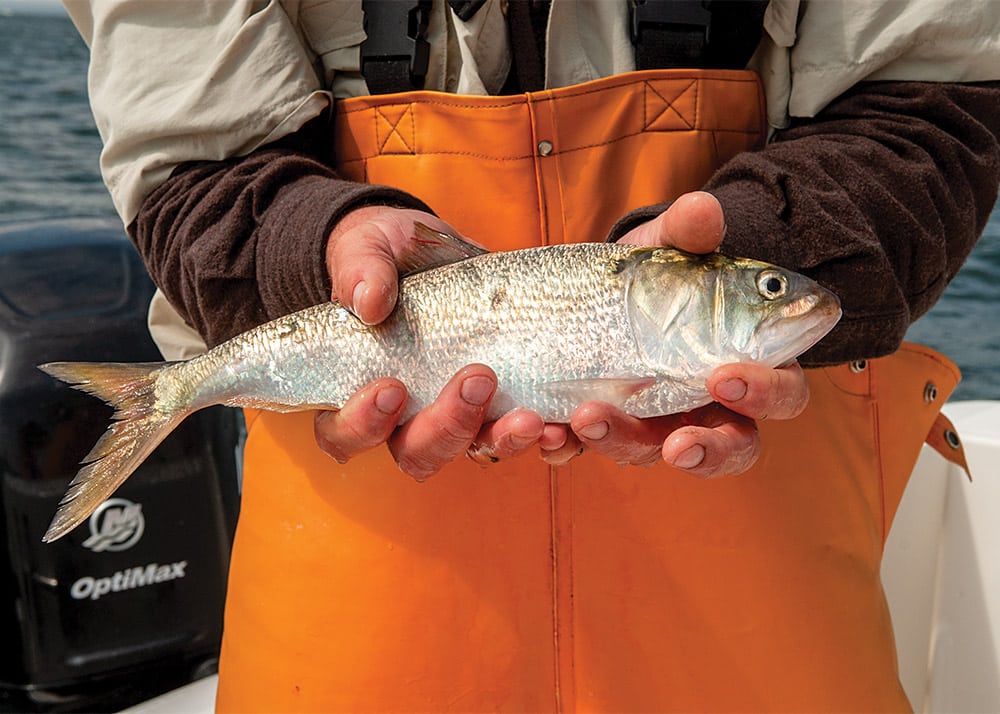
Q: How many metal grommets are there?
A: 3